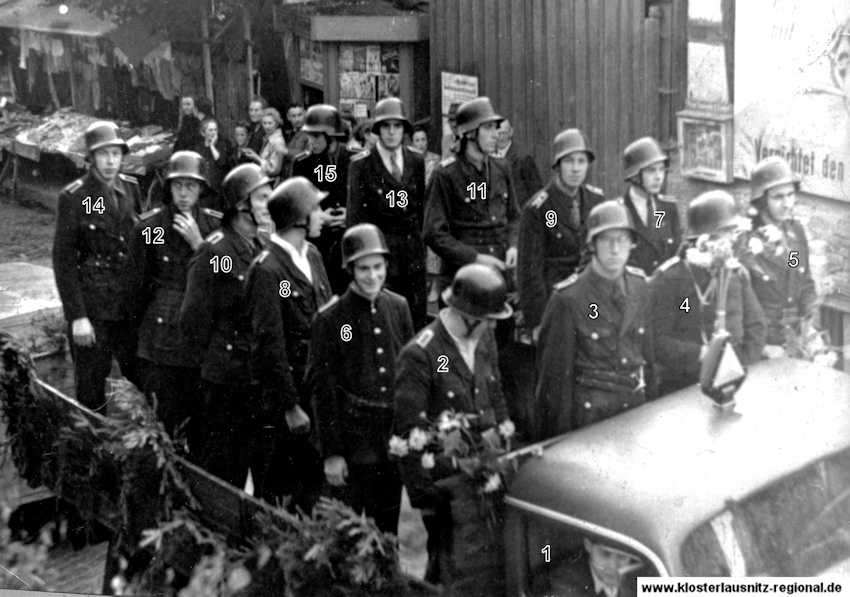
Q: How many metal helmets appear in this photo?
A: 14